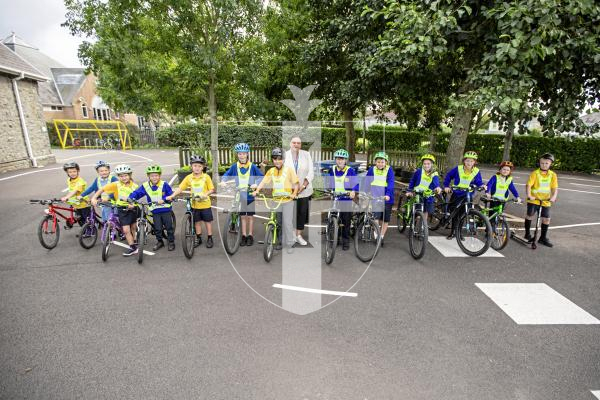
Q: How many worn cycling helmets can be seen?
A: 13